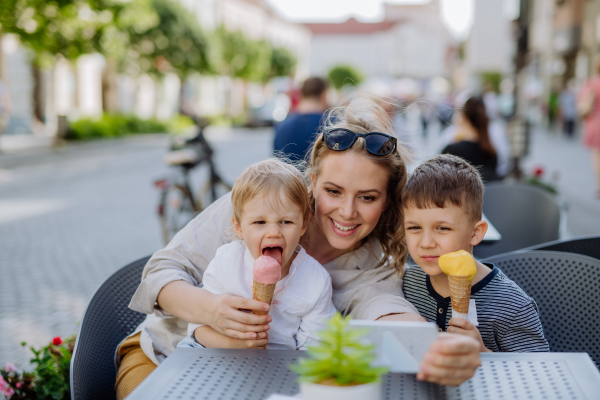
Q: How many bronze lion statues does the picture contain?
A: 0